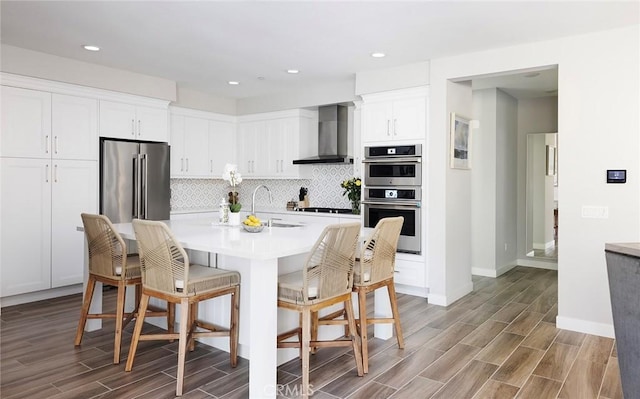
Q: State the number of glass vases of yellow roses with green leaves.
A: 1